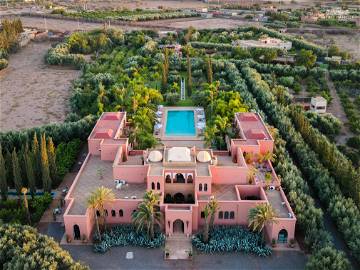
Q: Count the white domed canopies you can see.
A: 2